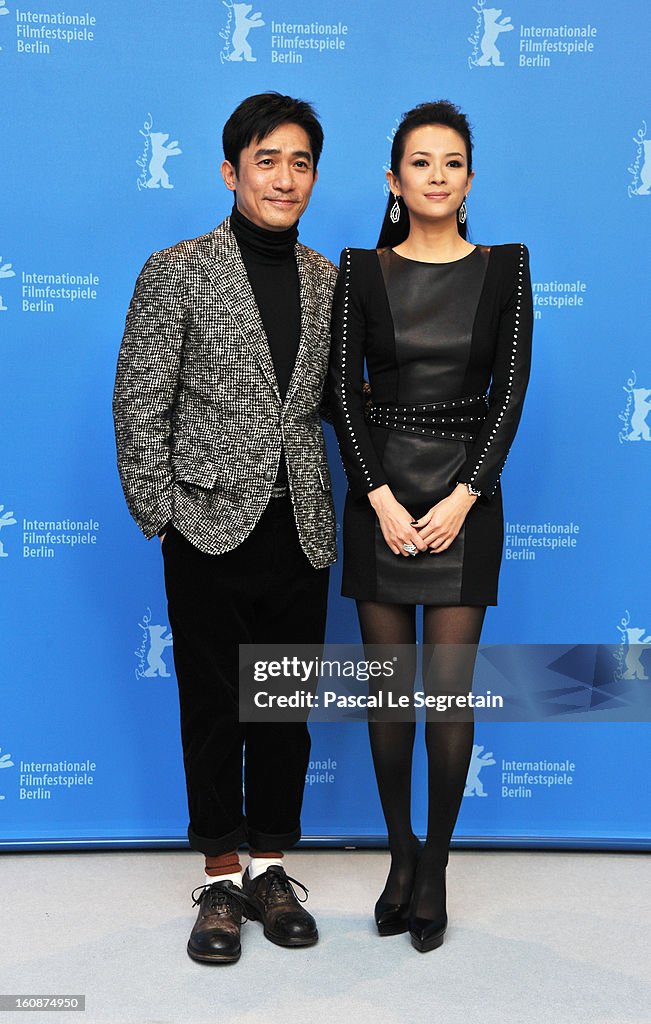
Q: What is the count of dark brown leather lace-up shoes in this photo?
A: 2